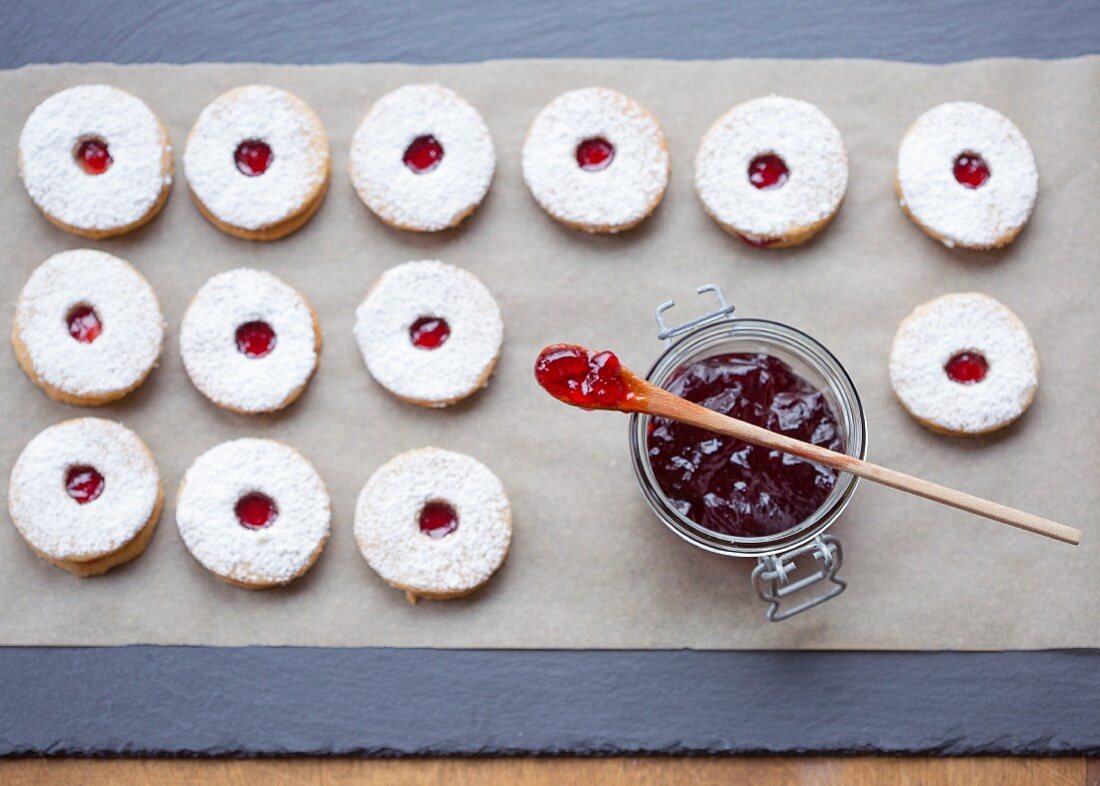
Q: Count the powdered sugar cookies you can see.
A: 13